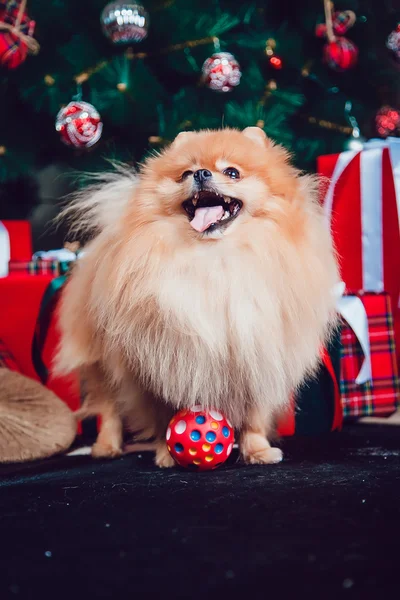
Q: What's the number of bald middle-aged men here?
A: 0